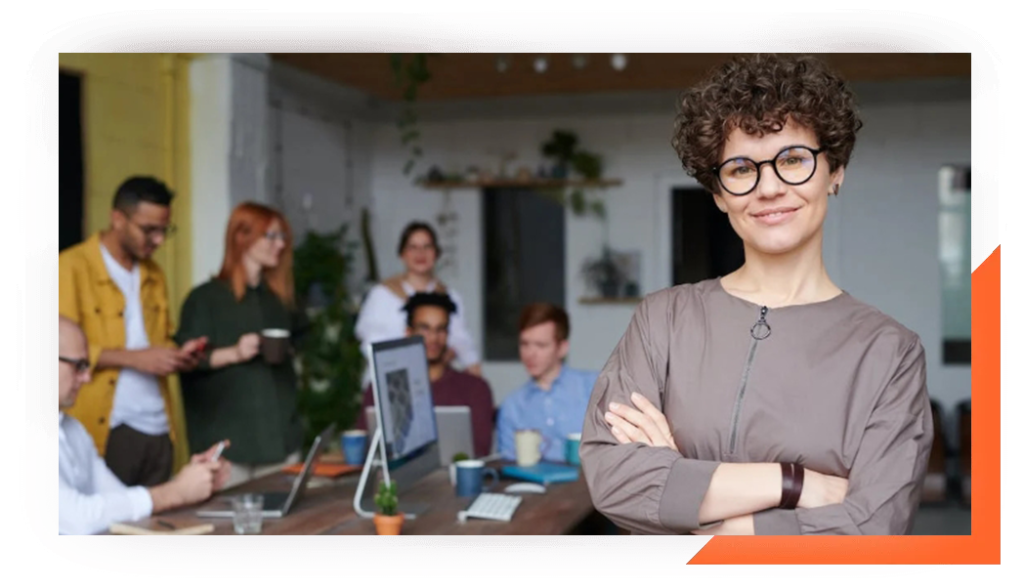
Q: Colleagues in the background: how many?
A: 6